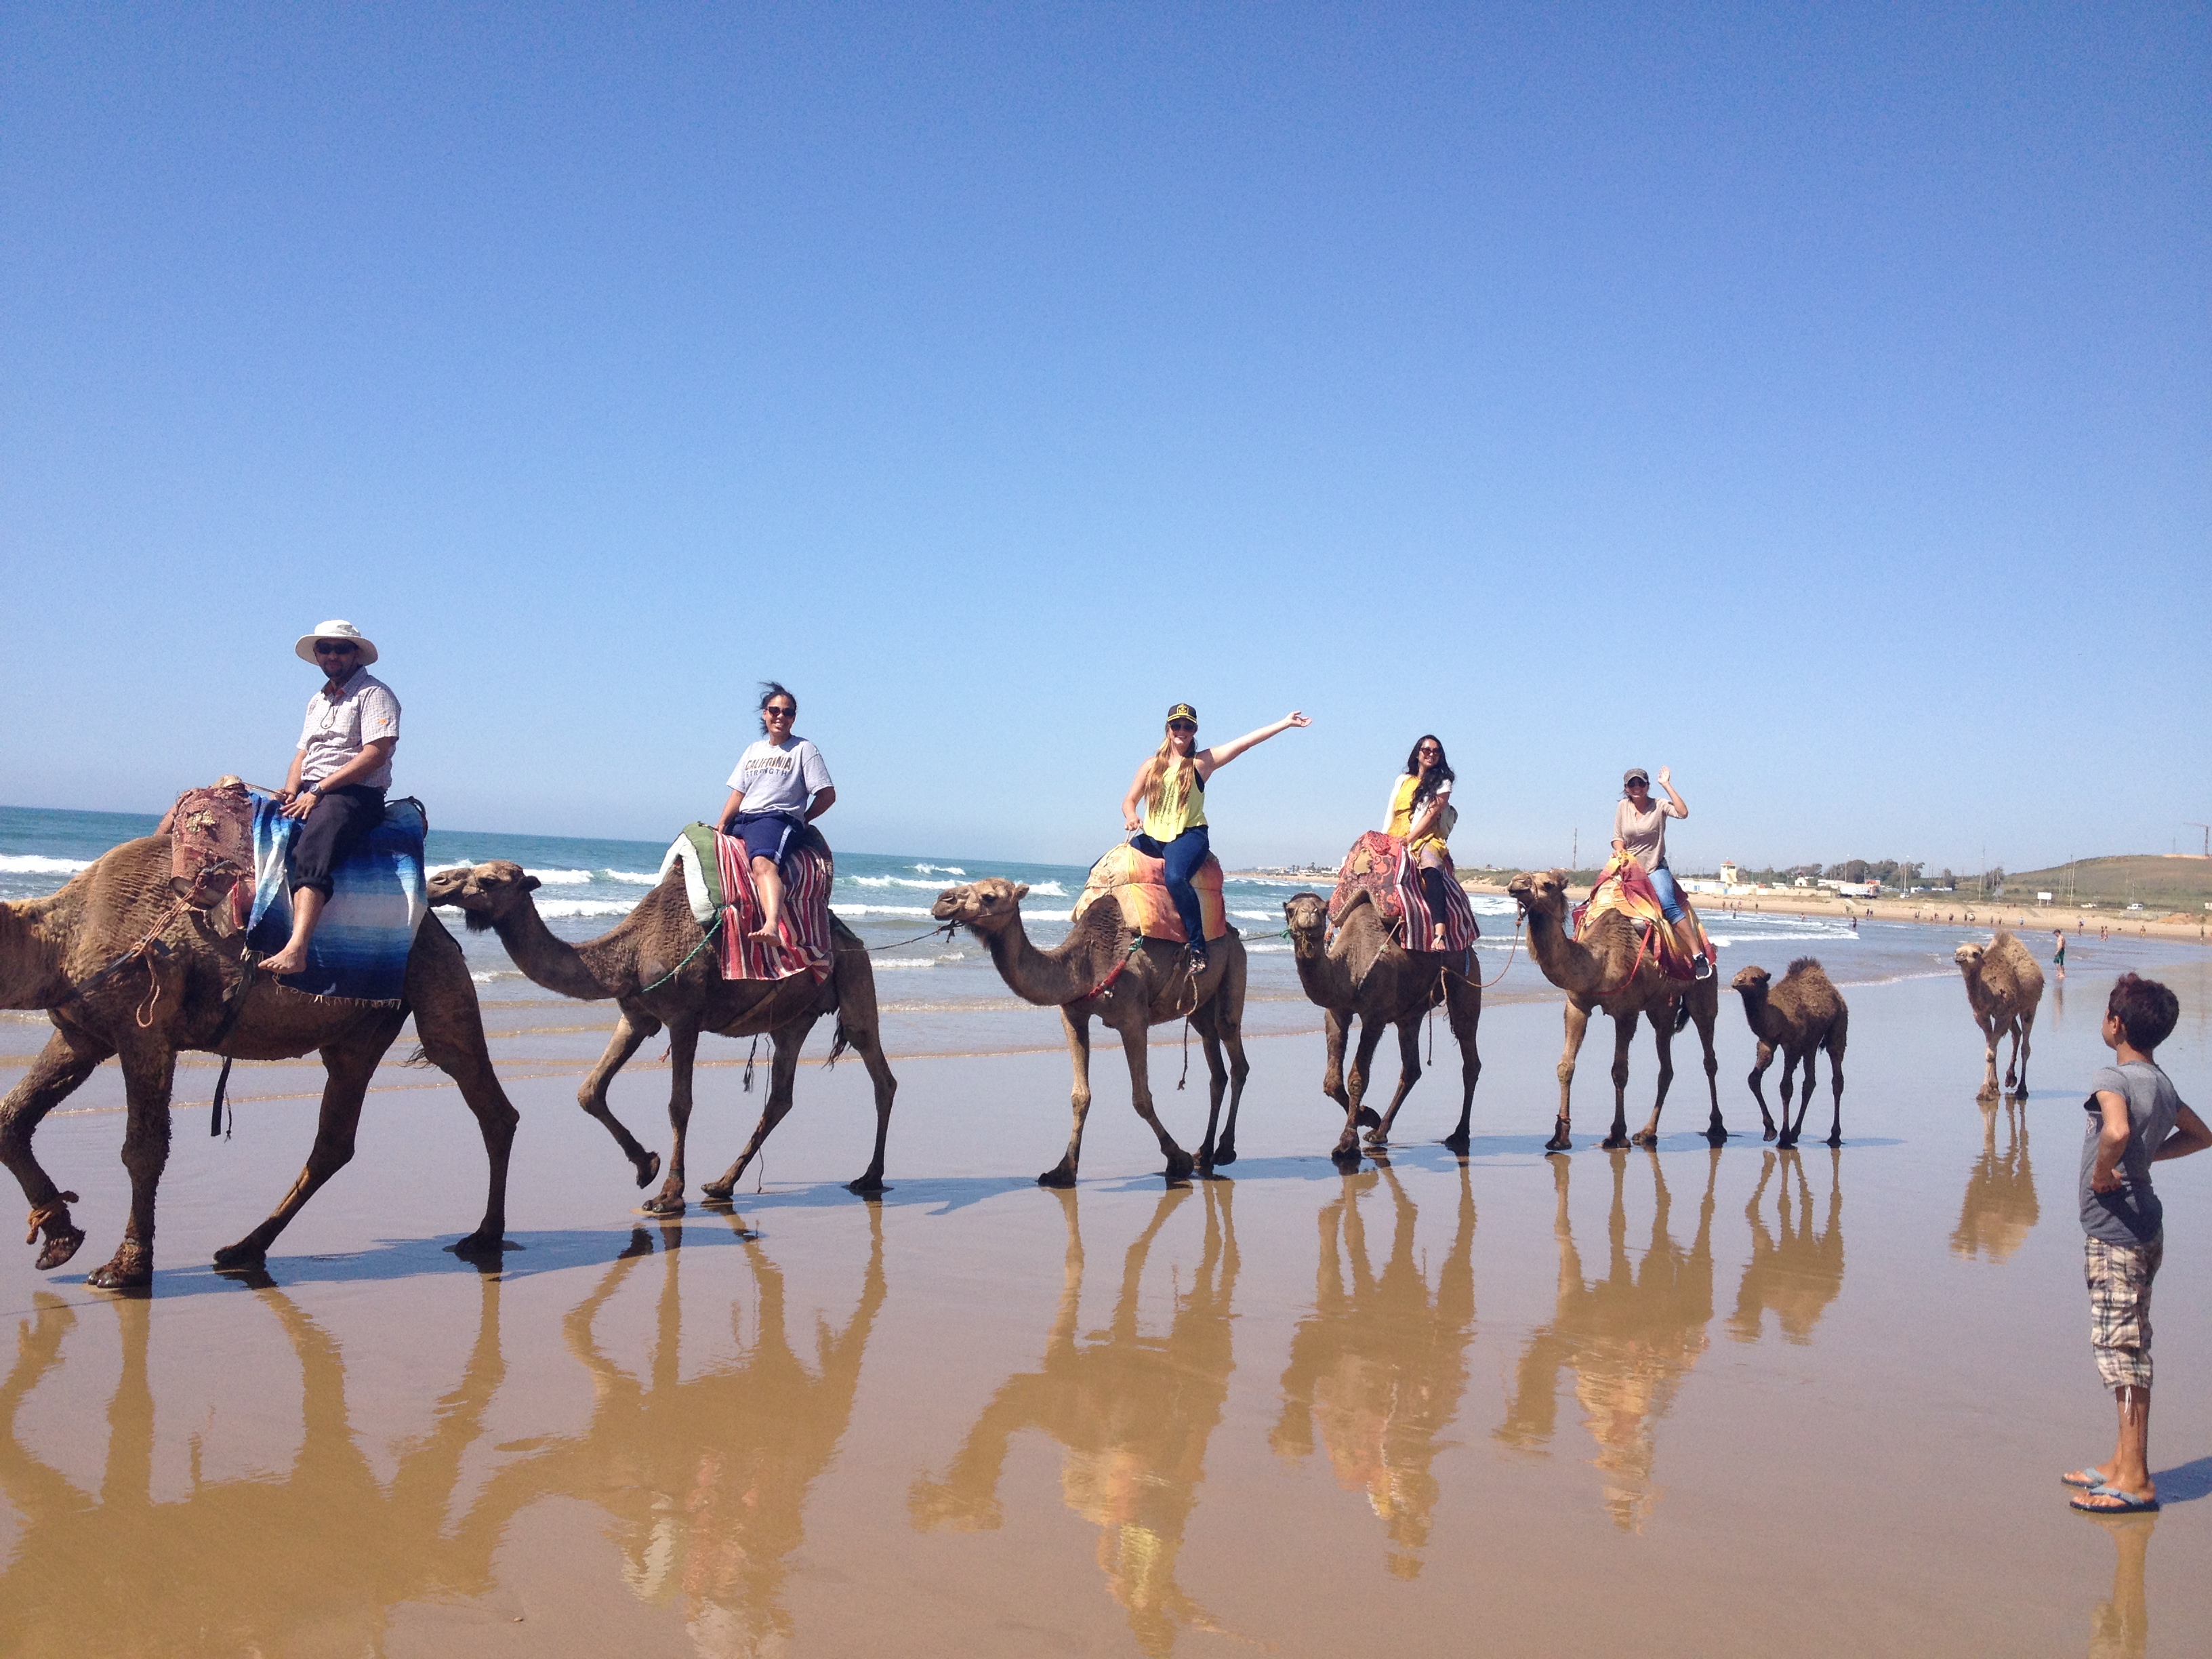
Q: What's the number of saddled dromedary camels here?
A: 5